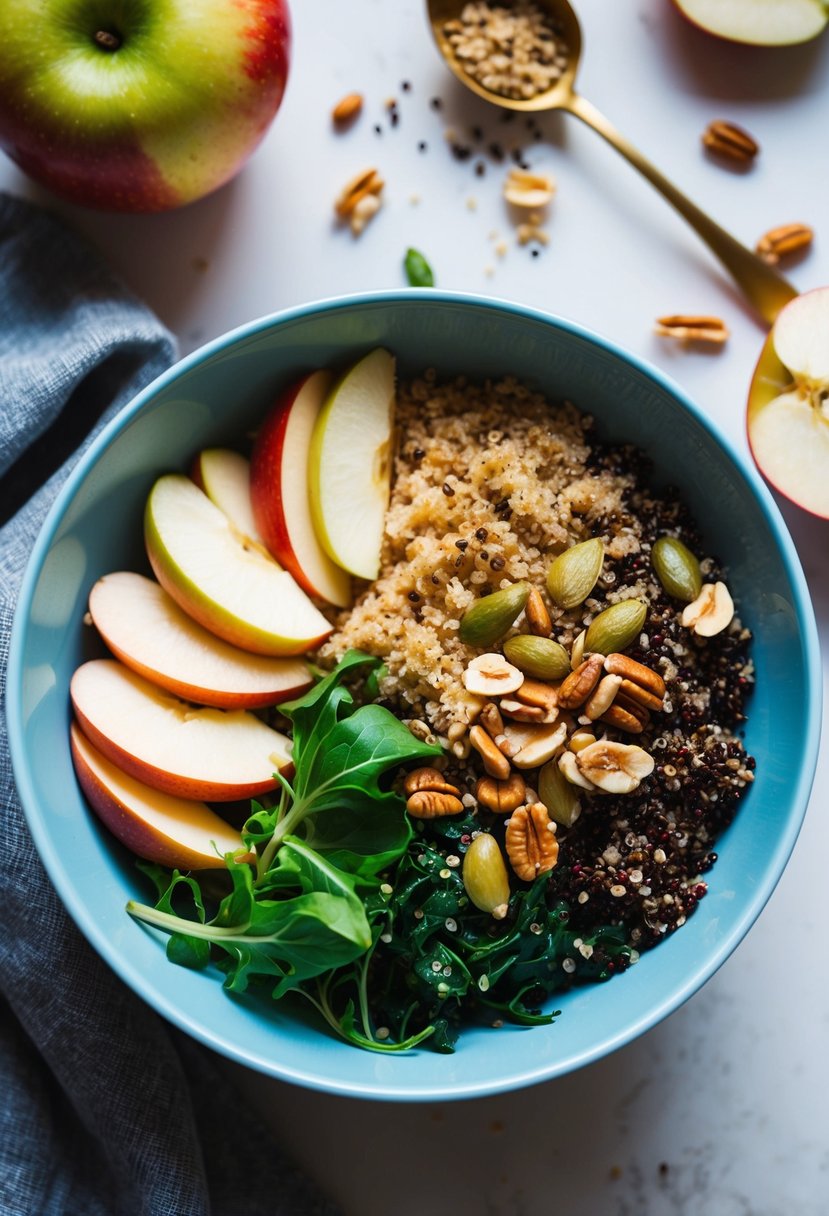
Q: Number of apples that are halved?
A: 2